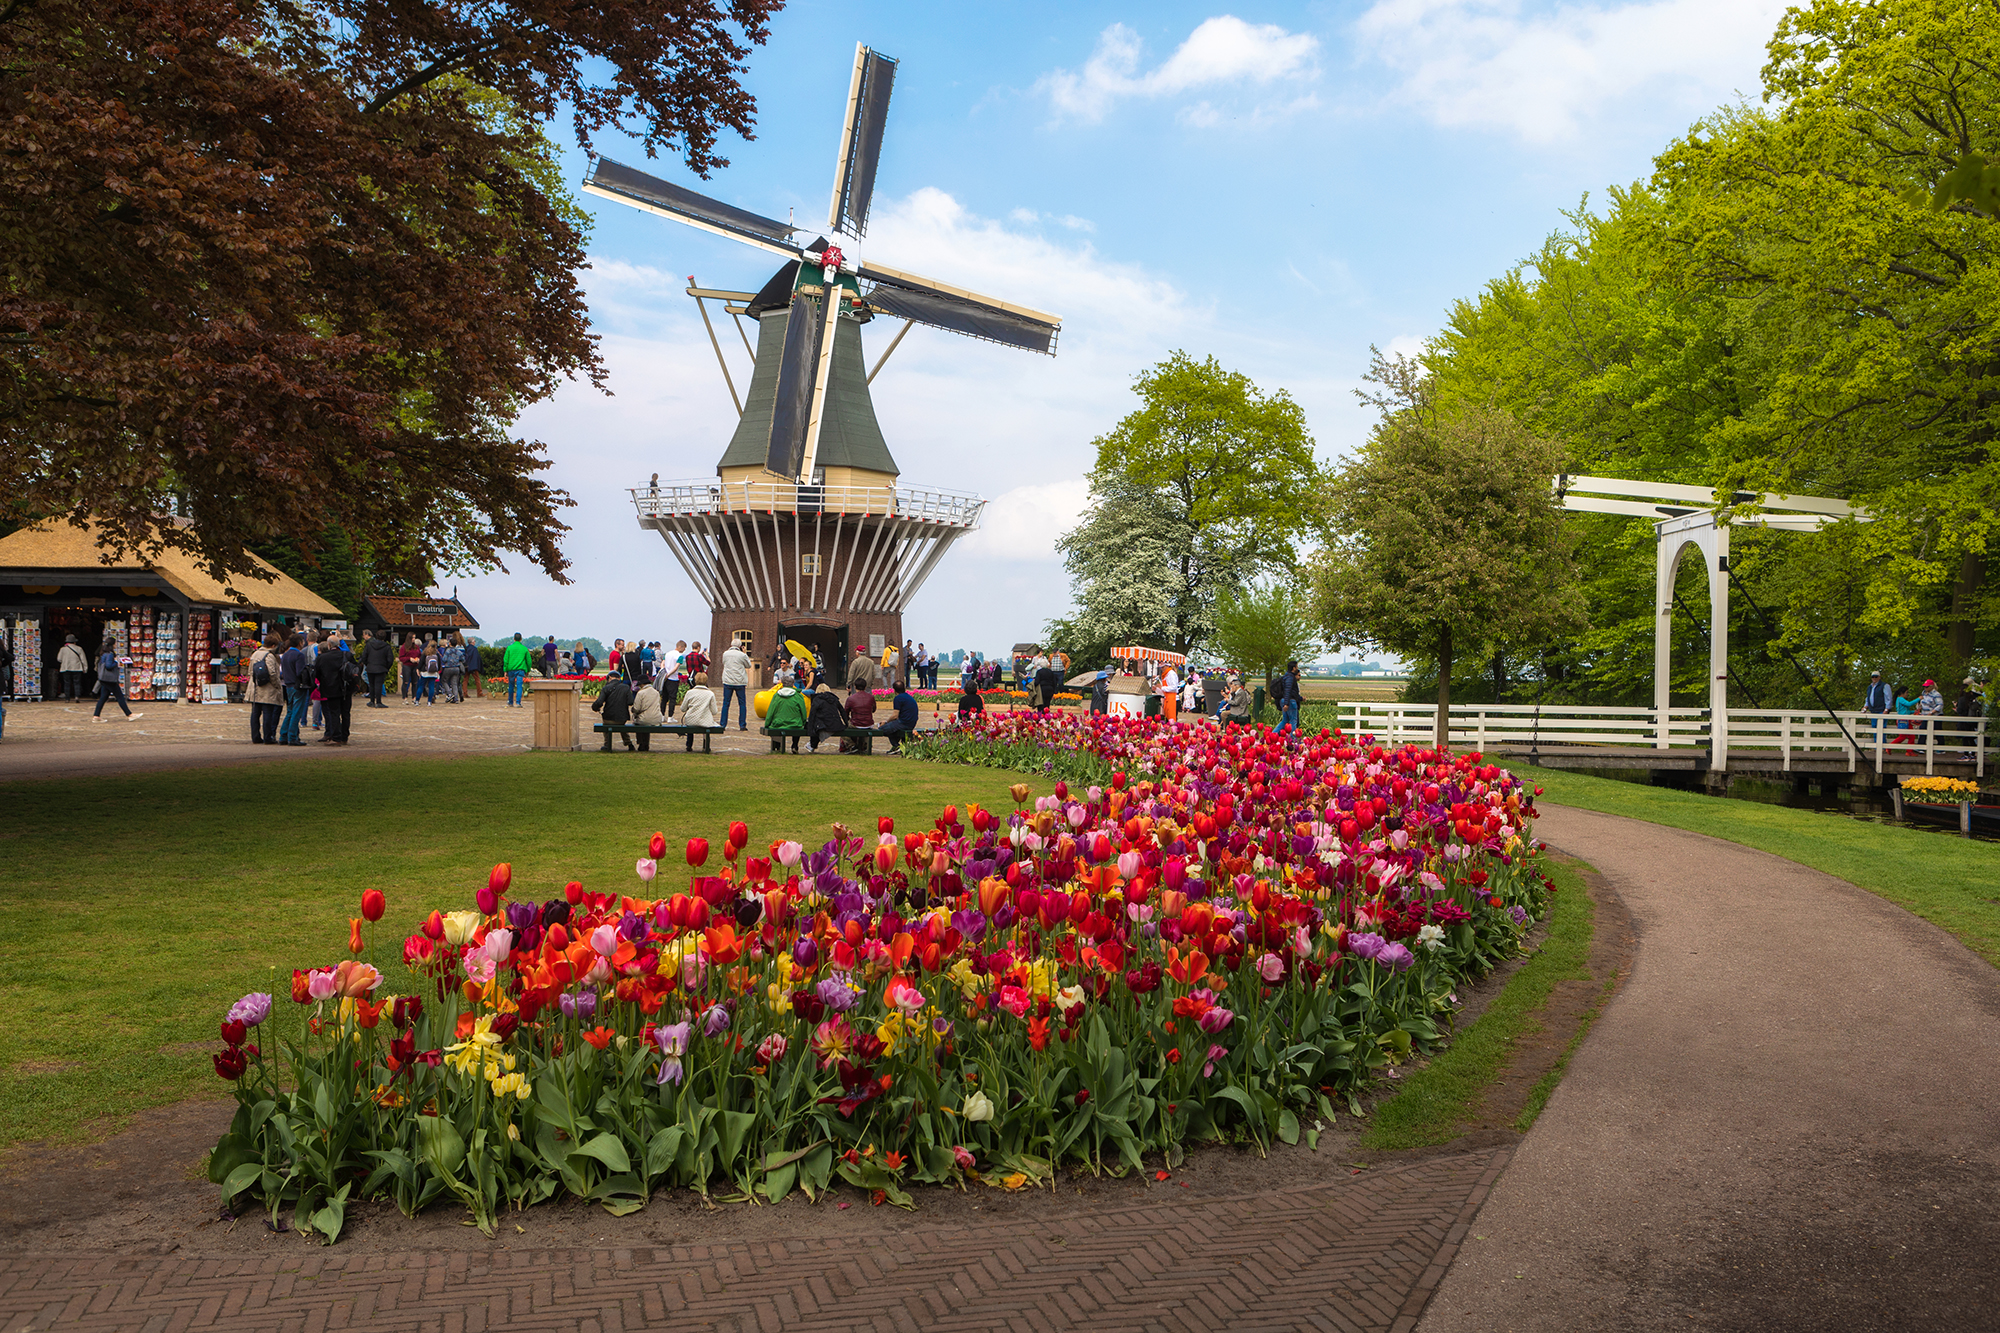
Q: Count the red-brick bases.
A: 1